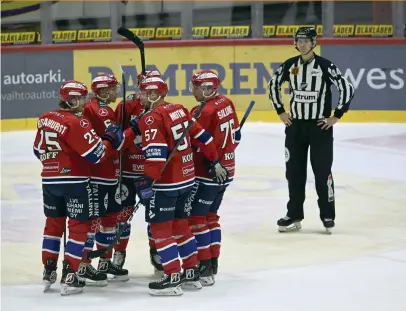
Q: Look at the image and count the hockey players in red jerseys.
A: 5